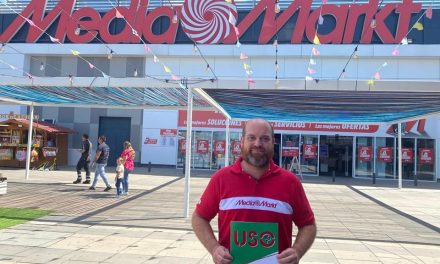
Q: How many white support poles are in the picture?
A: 4